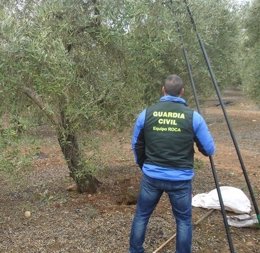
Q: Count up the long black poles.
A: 2